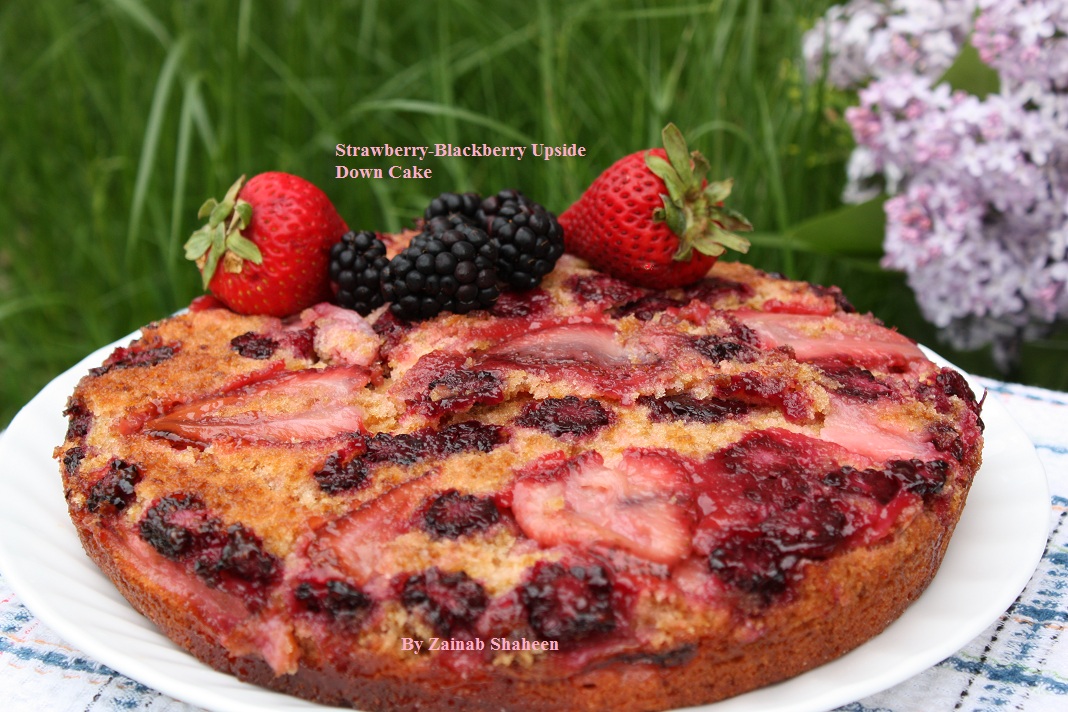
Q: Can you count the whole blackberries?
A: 4